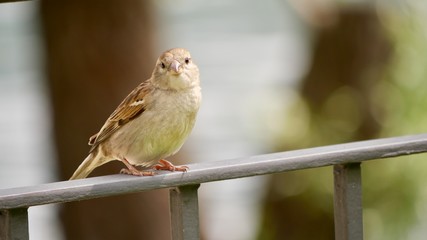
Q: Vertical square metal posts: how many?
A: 3